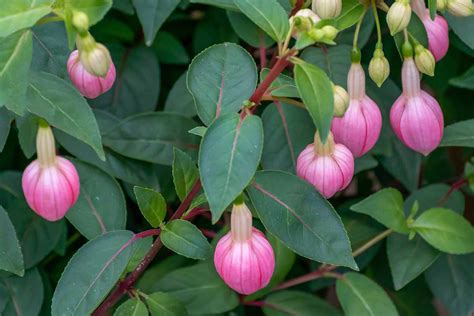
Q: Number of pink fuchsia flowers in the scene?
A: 7